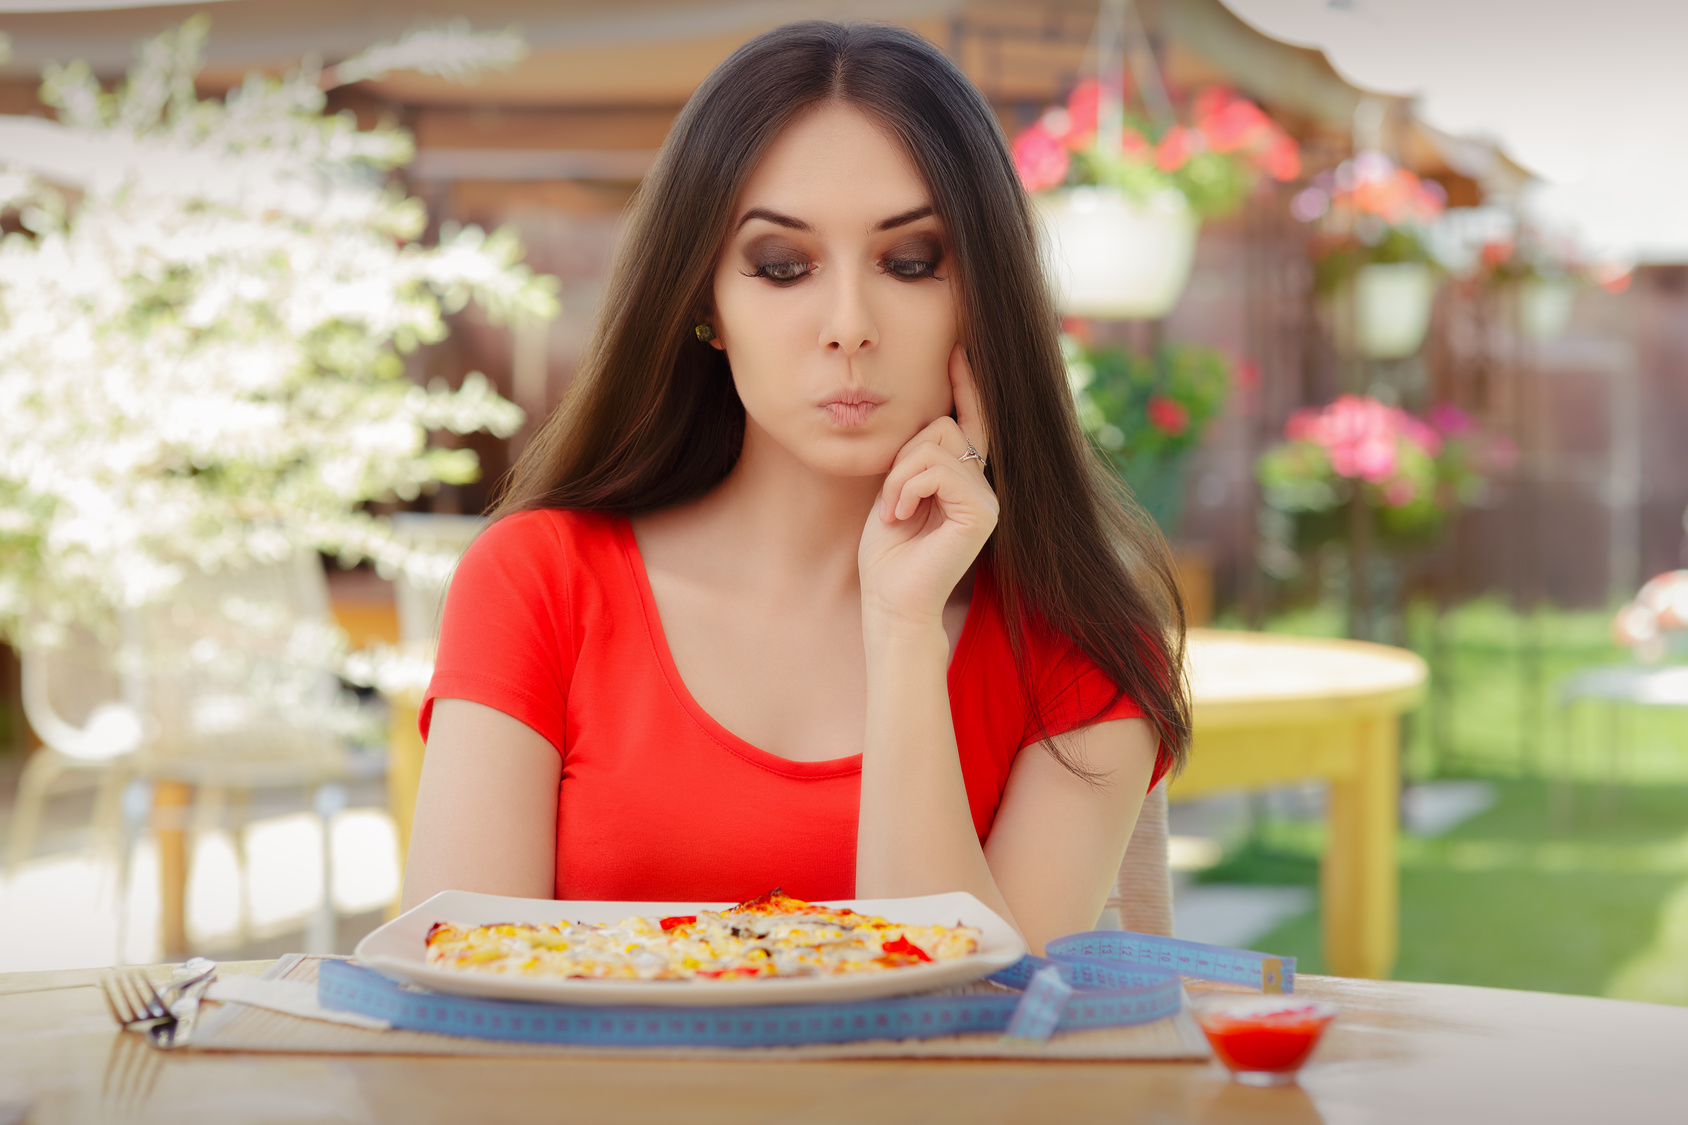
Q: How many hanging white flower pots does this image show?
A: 3